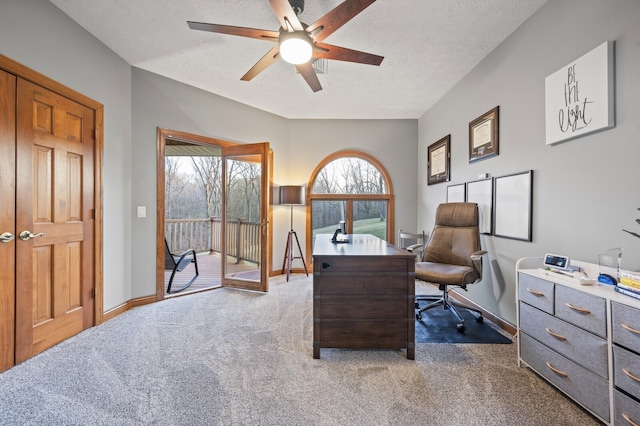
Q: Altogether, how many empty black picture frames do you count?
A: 3